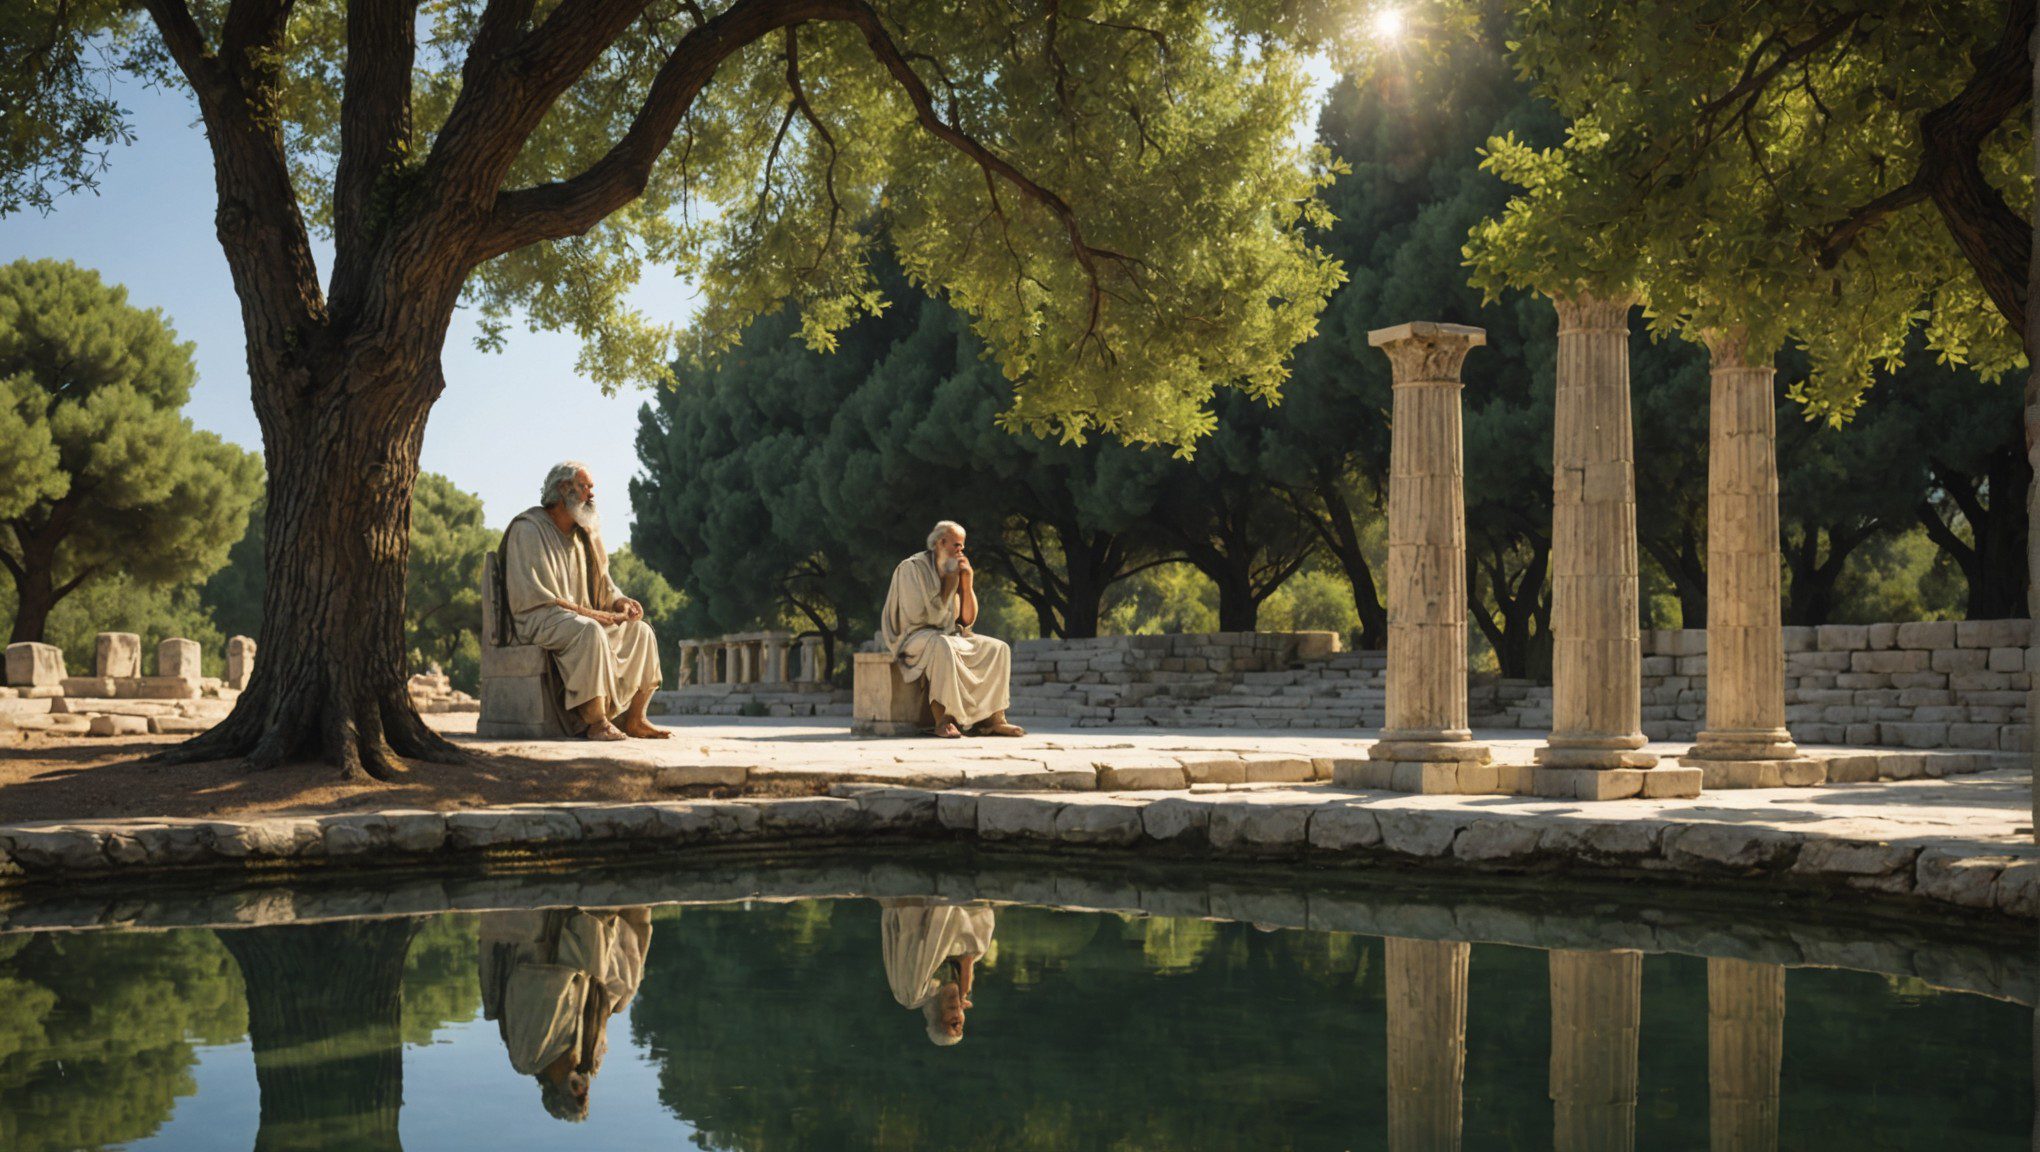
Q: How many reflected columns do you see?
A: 3